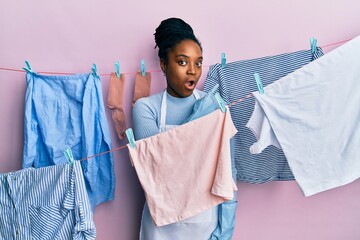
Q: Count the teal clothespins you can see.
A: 10